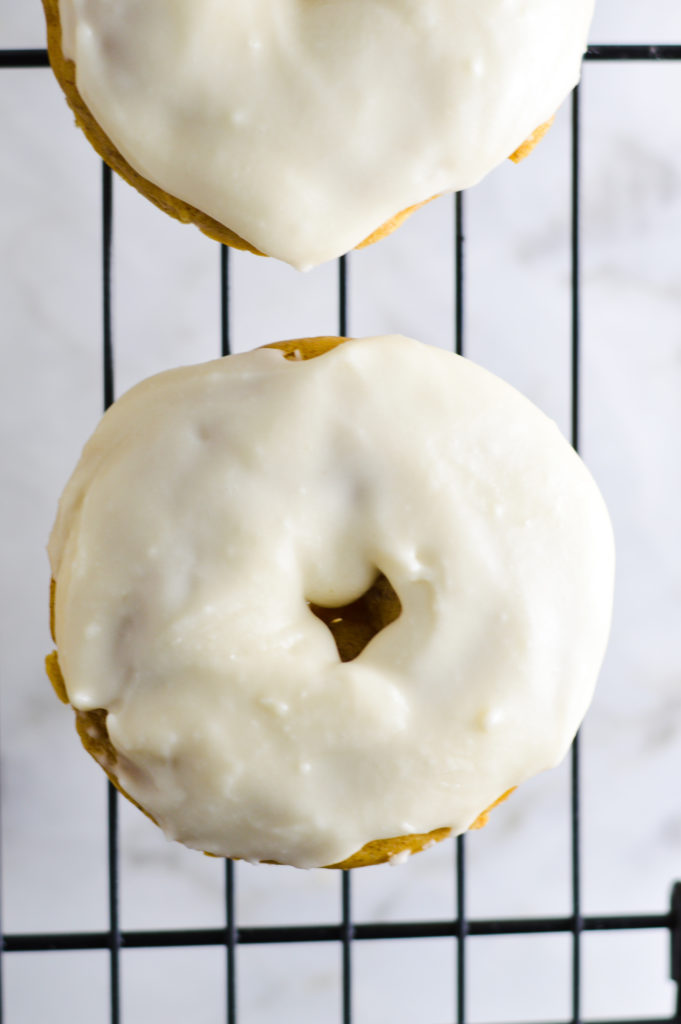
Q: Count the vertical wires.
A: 5